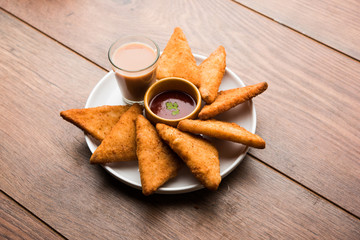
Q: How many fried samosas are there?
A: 8